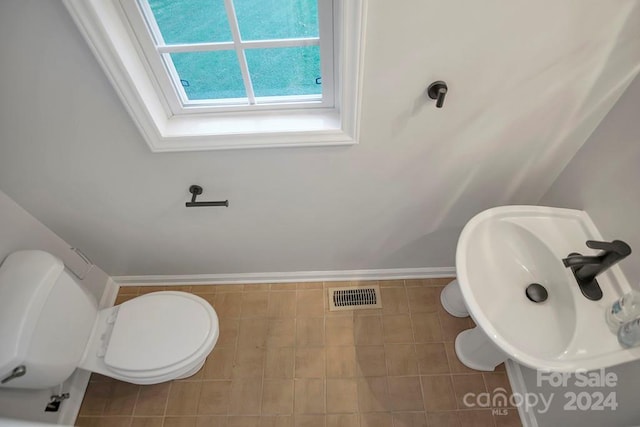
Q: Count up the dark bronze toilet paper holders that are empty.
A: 1